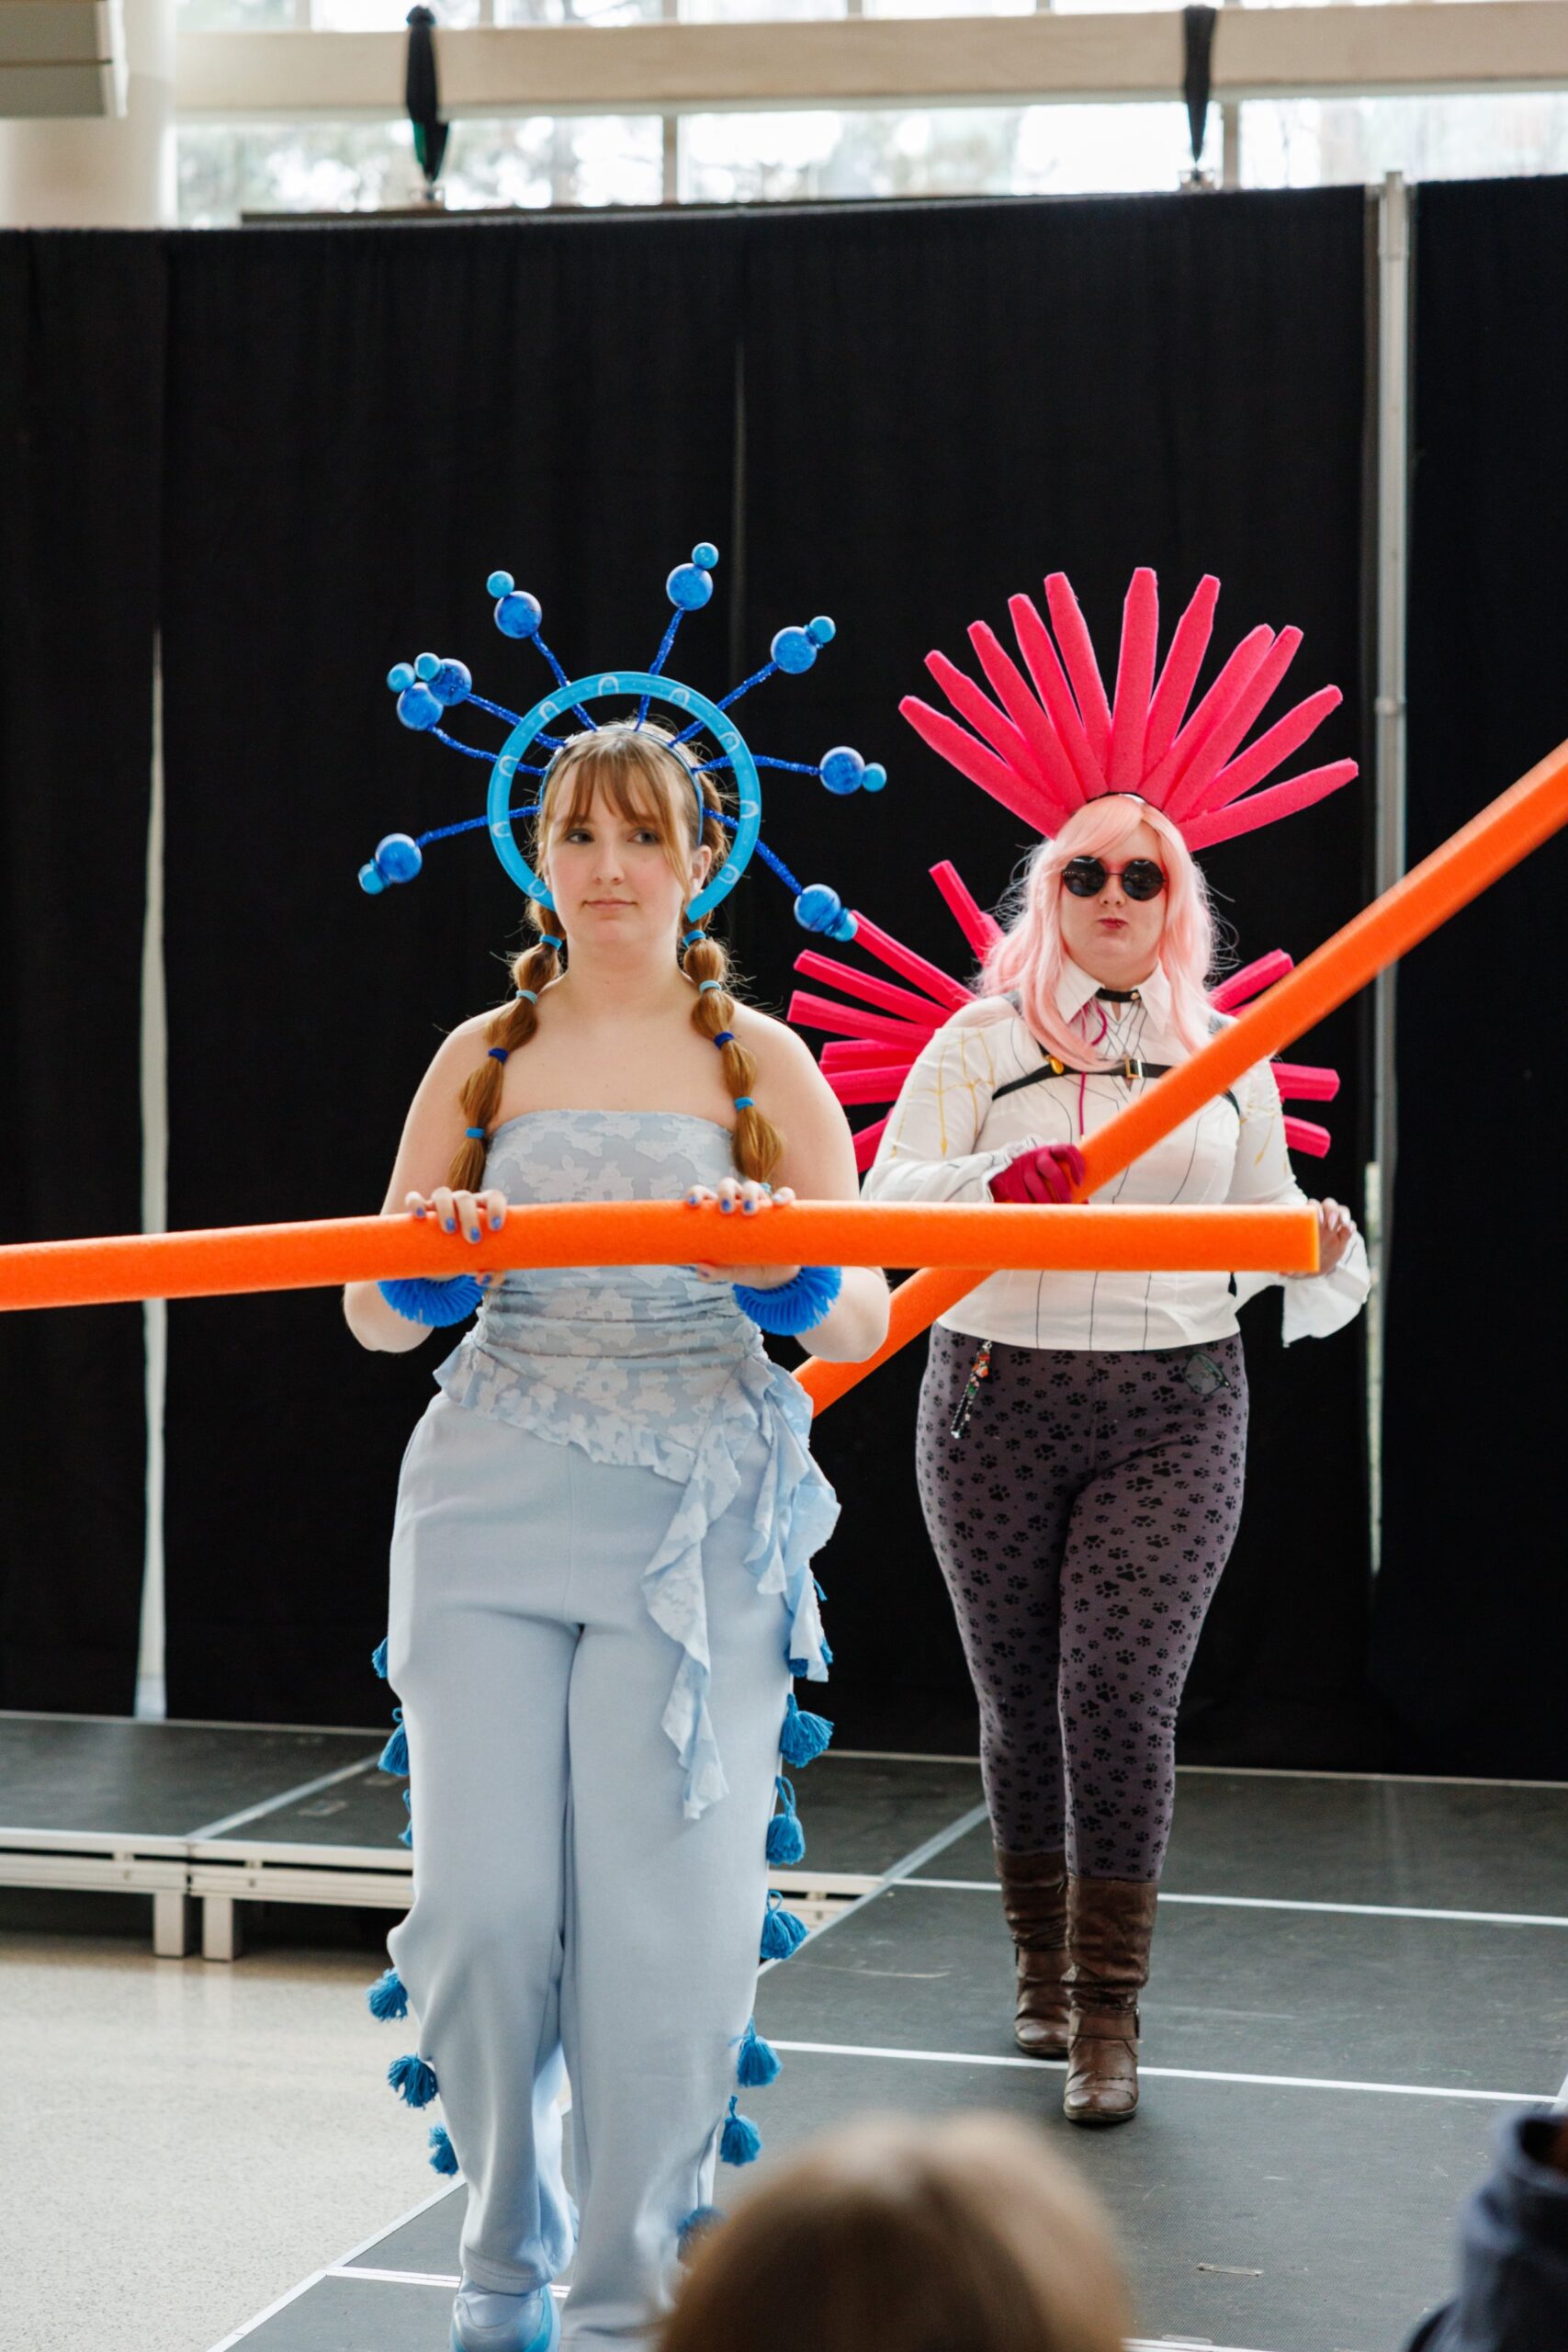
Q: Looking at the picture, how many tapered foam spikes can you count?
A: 11